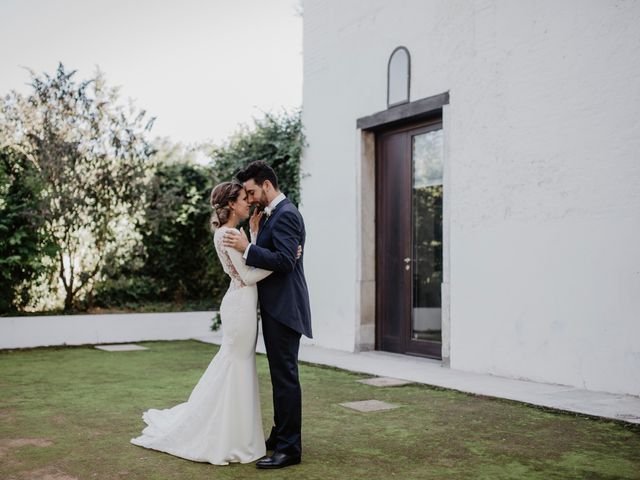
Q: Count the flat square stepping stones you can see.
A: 3